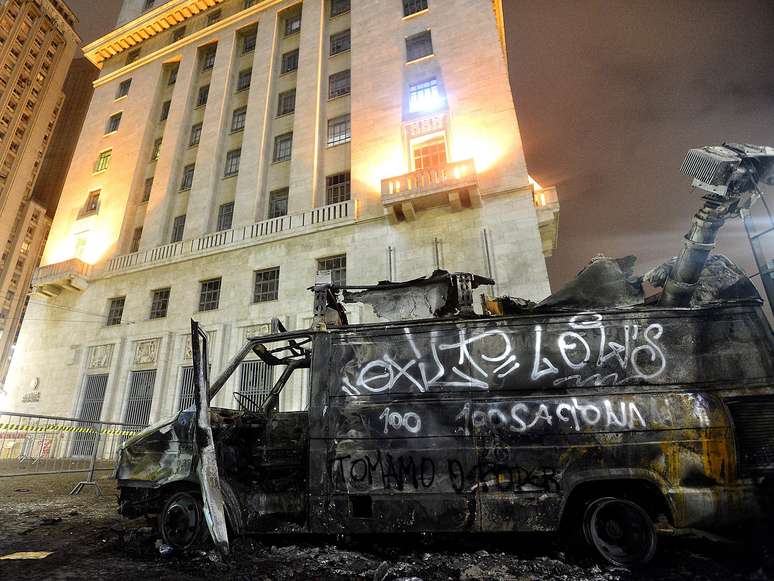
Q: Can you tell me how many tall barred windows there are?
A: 4